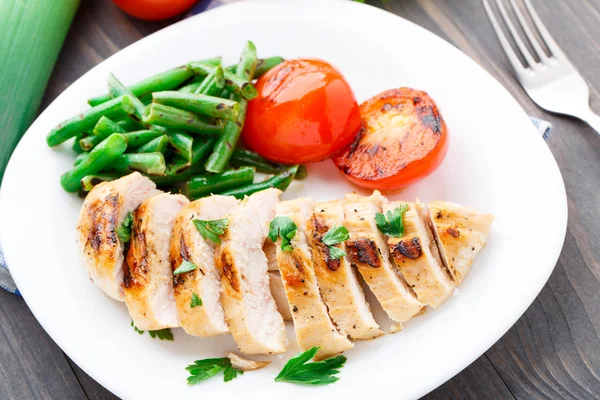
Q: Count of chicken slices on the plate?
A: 9